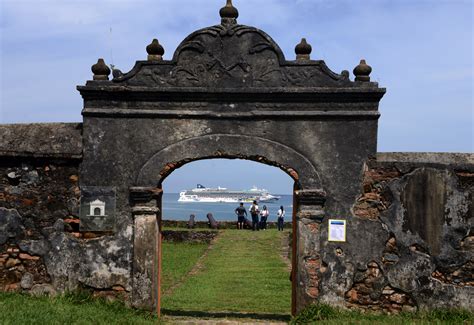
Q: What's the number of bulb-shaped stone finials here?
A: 5